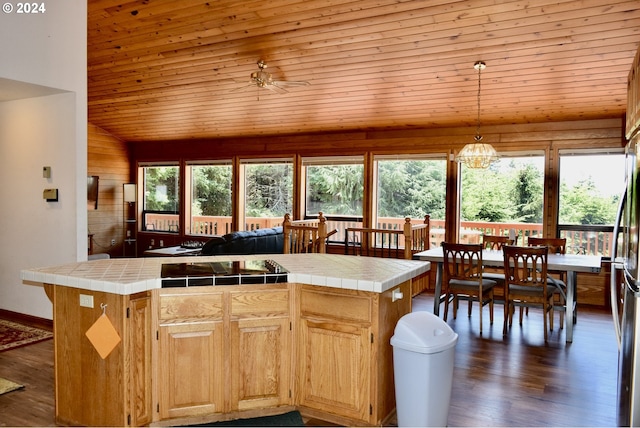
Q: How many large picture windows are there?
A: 7